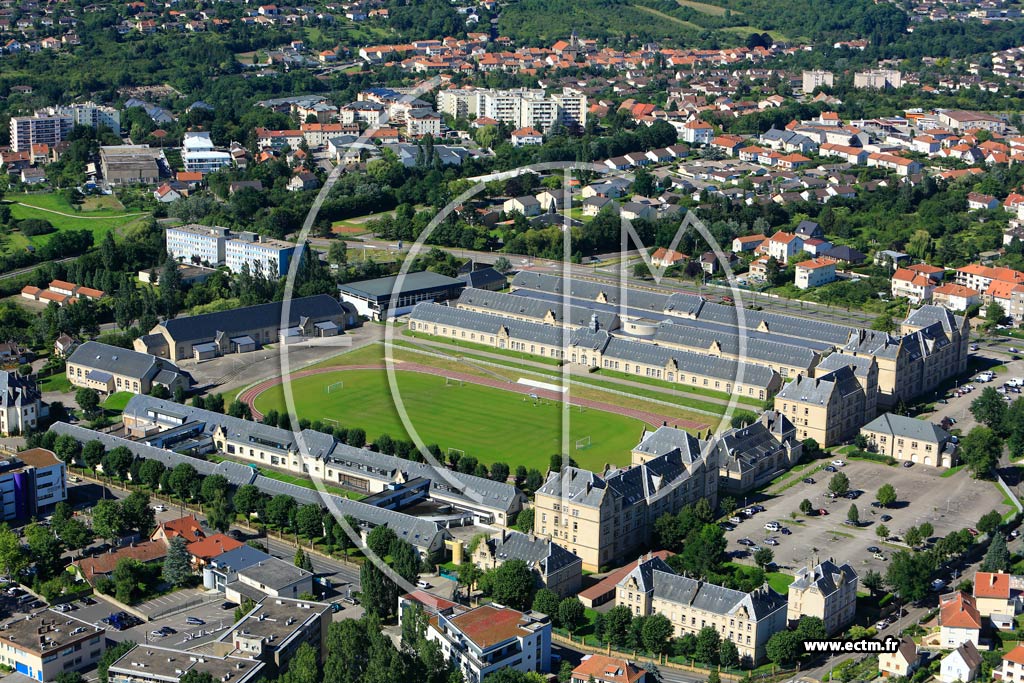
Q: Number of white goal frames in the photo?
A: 6